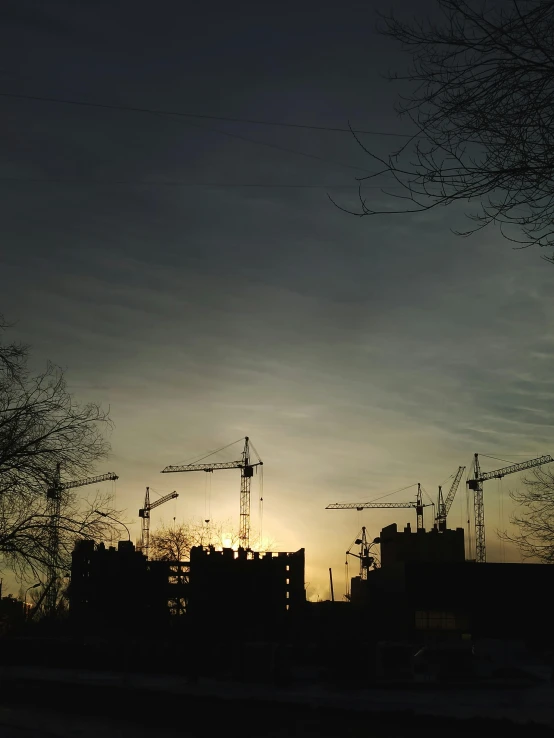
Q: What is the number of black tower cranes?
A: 7